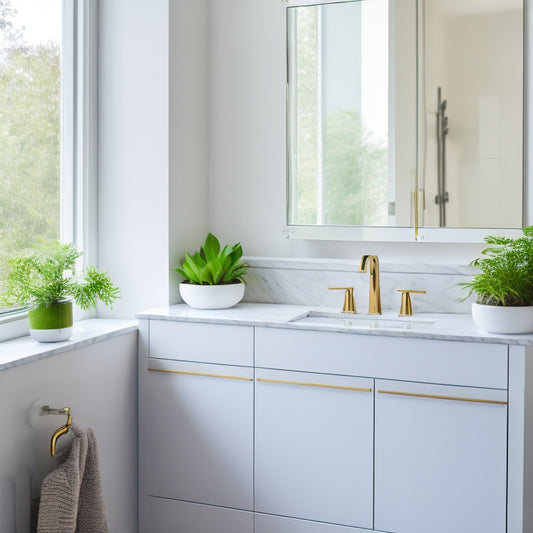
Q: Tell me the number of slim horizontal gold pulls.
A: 3